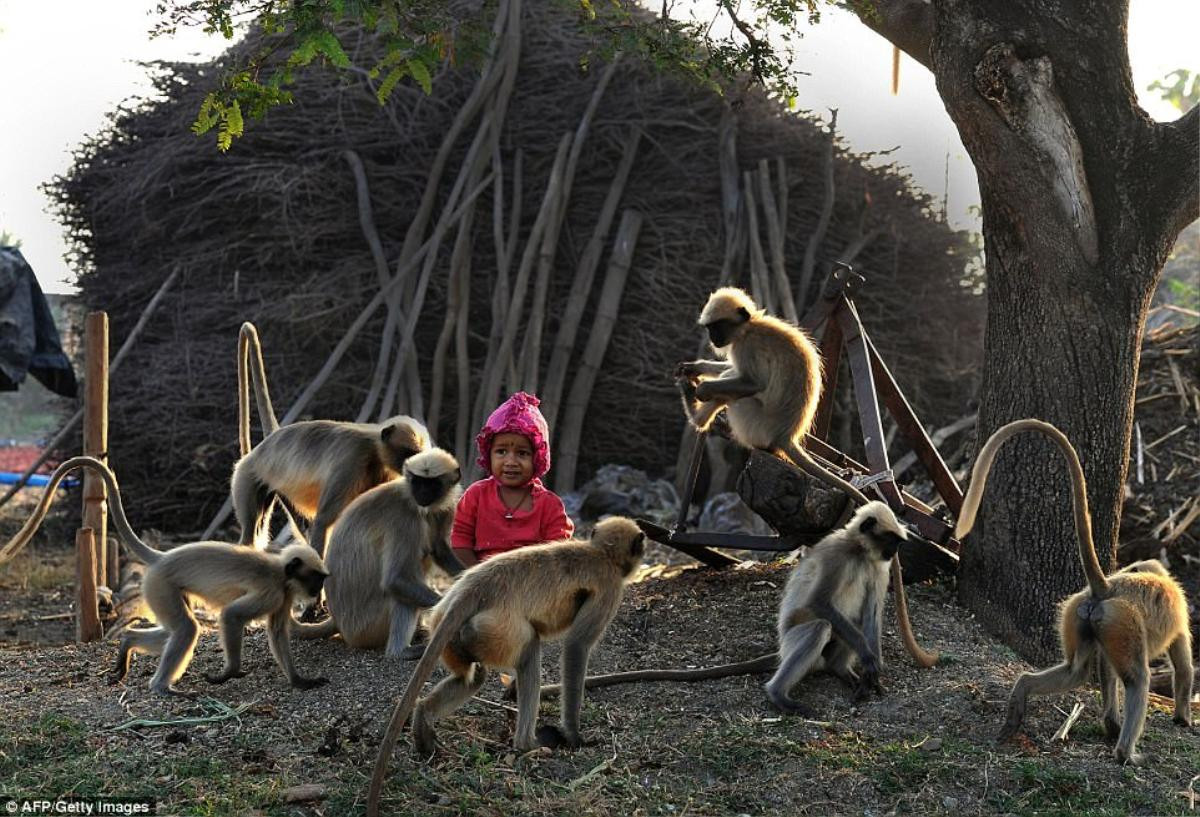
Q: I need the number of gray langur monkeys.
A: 7